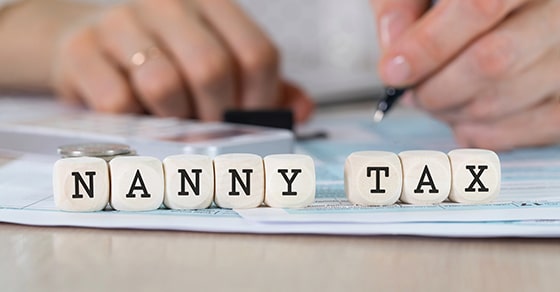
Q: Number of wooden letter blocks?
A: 8